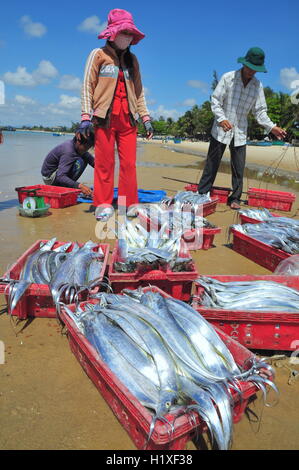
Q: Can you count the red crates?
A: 11